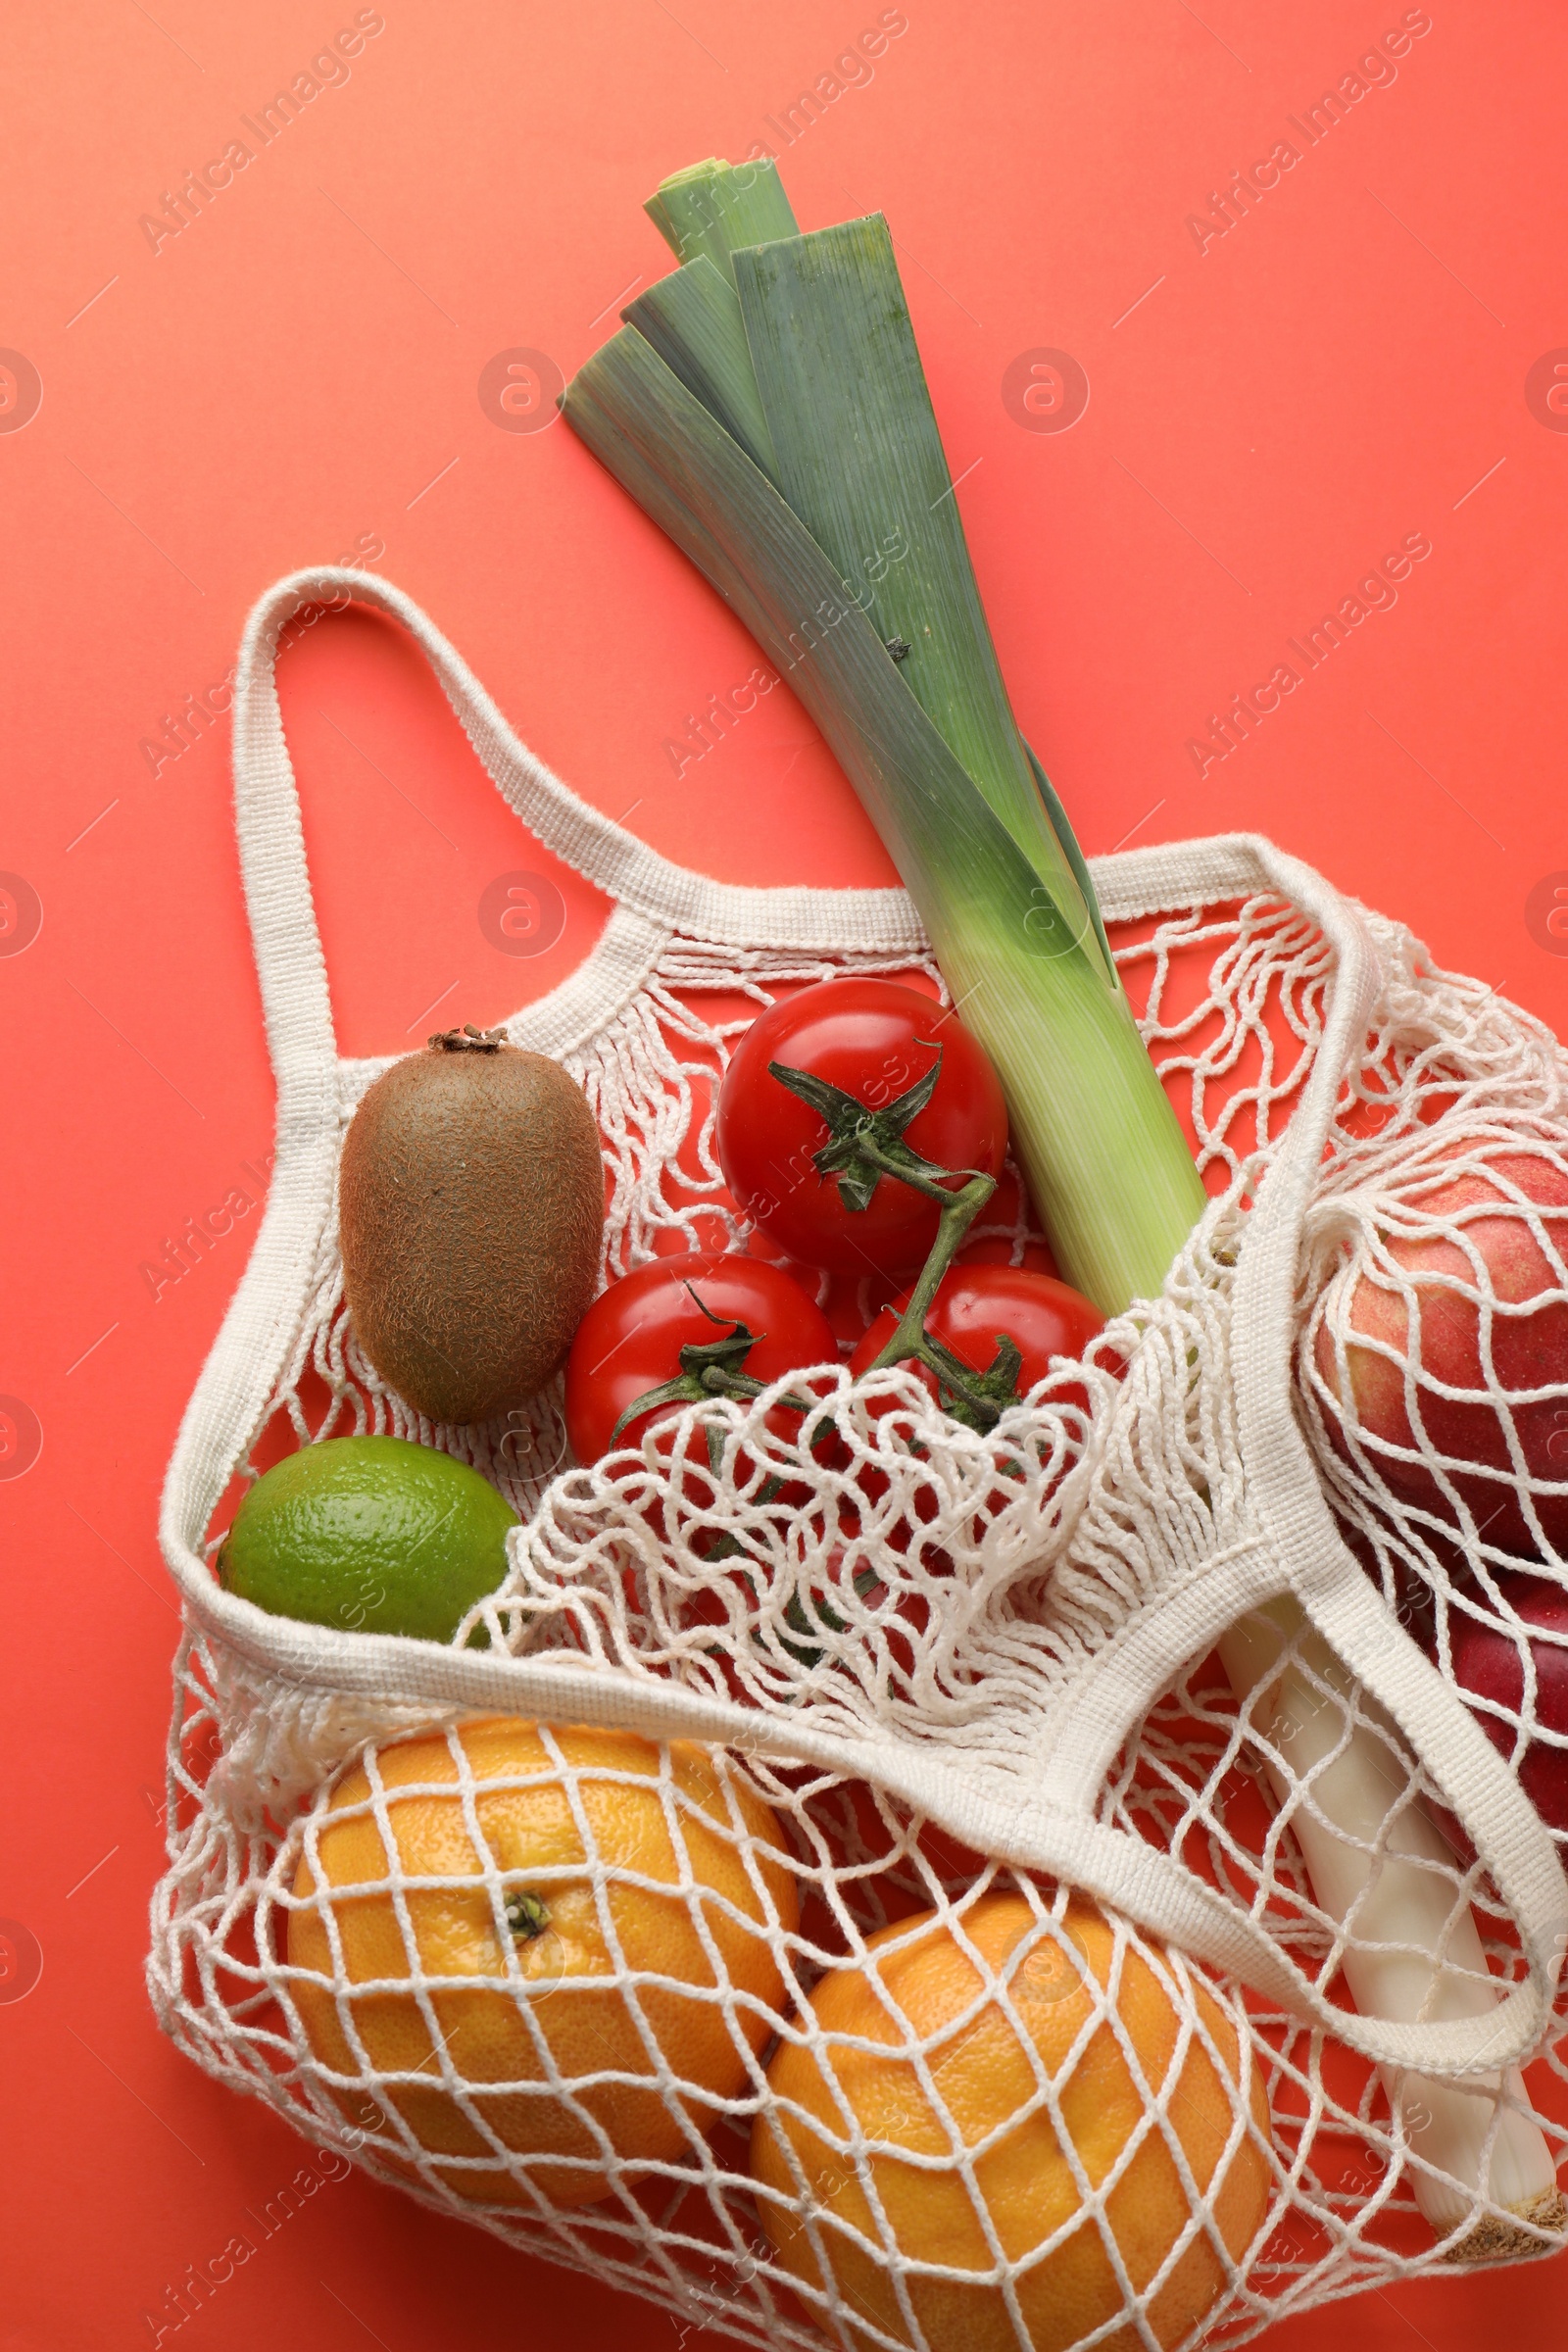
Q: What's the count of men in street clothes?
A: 0